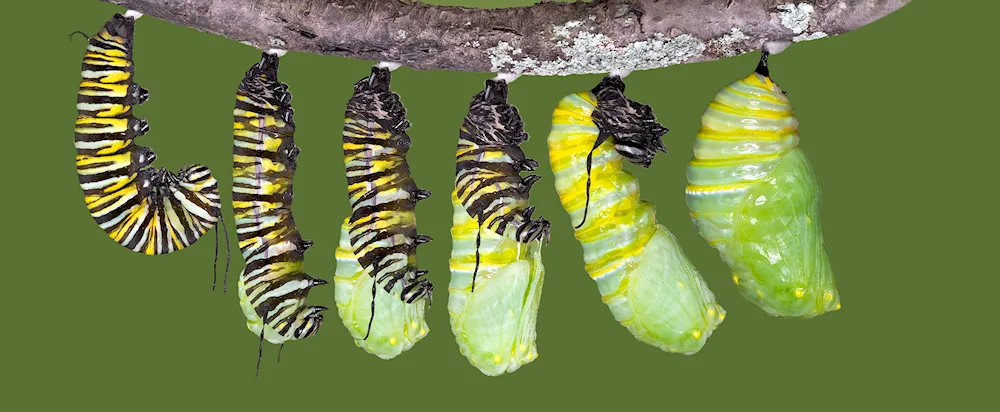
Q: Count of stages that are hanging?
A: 6